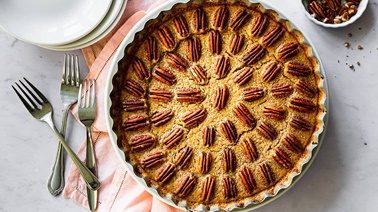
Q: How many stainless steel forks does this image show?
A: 3